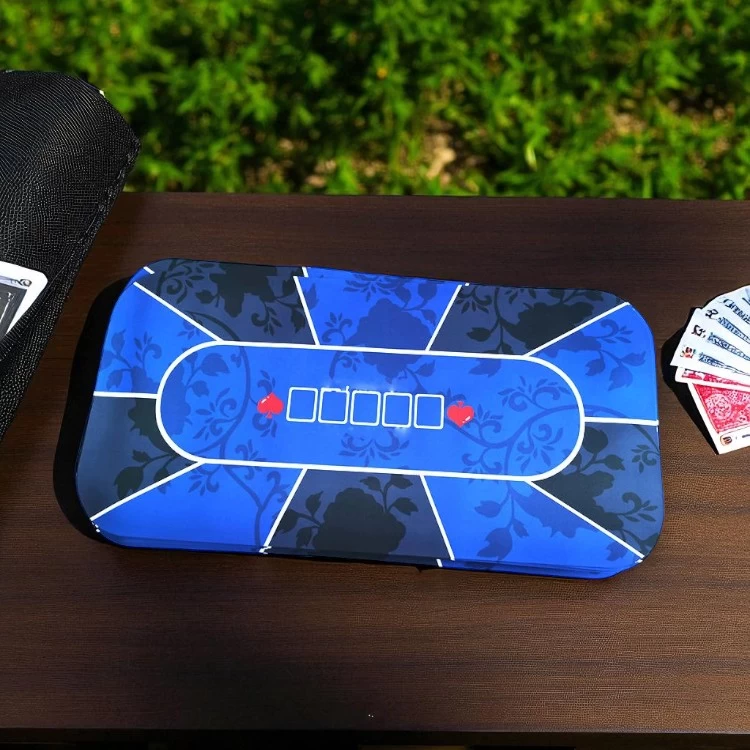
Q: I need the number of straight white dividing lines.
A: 10